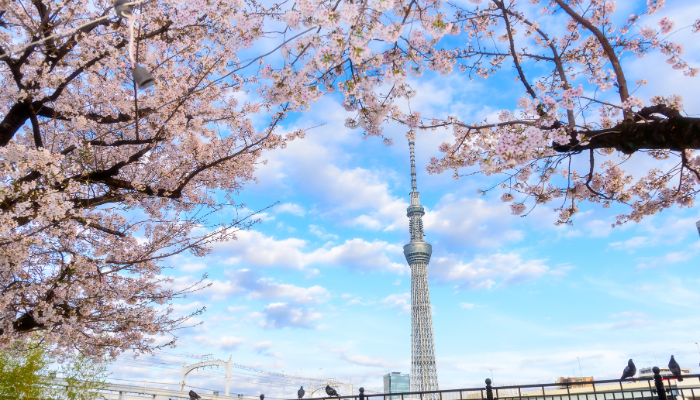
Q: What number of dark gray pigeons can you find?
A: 5